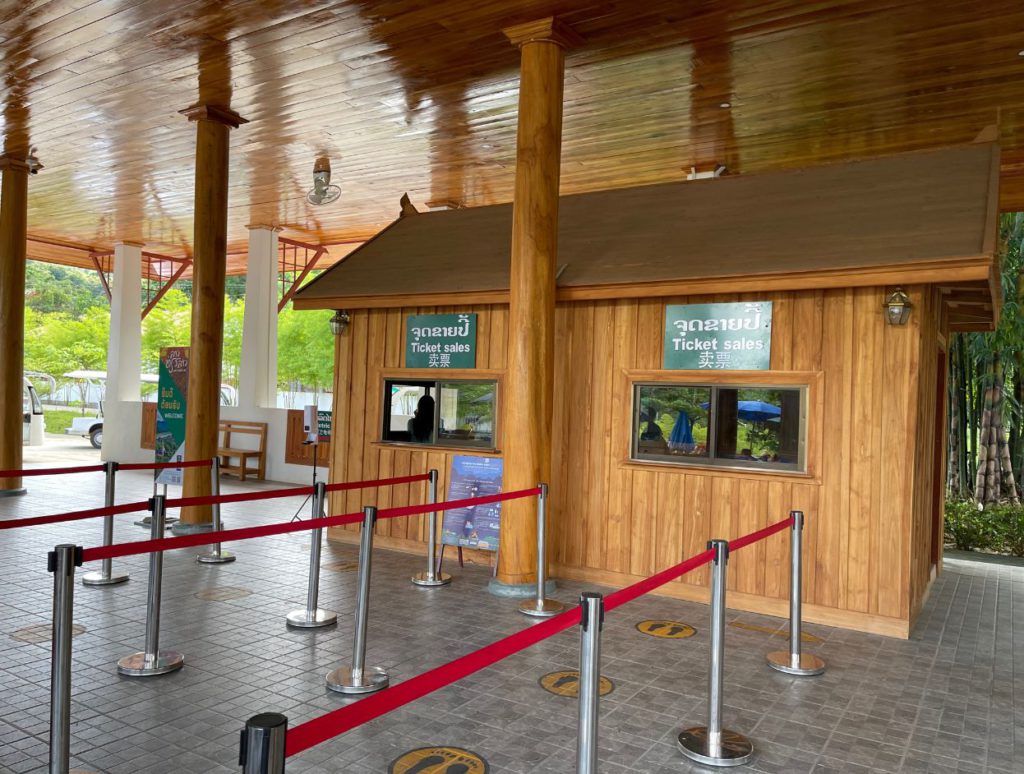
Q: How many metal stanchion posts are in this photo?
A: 12